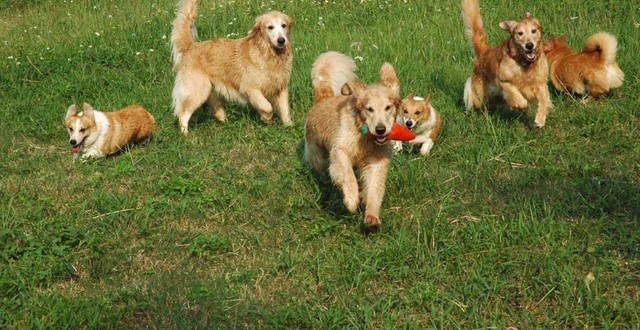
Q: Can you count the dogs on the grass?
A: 6